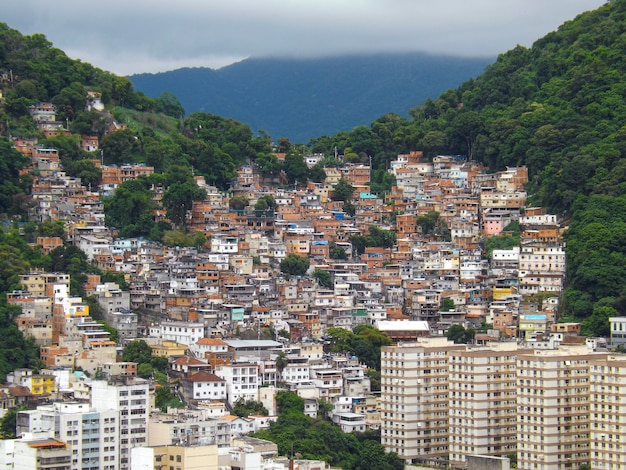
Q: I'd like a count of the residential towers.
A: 4